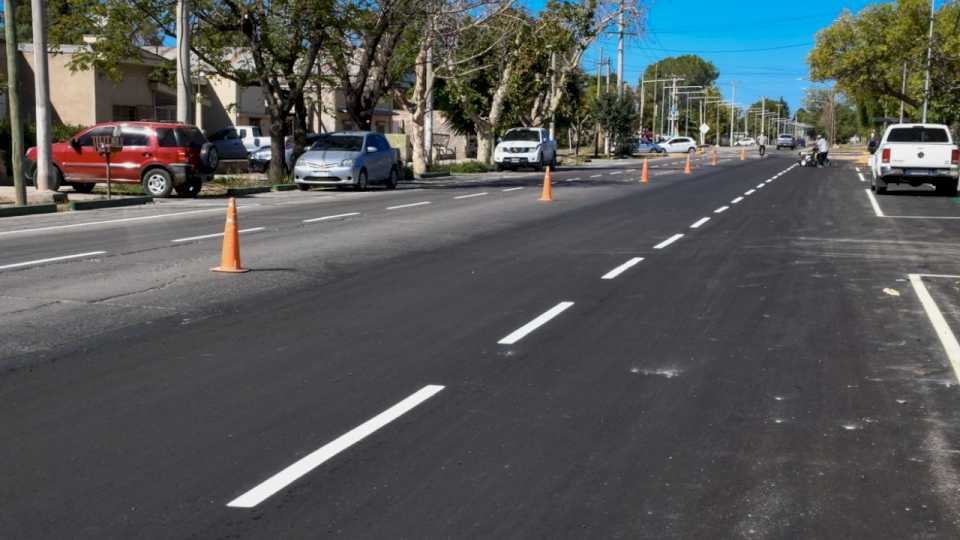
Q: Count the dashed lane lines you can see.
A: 2